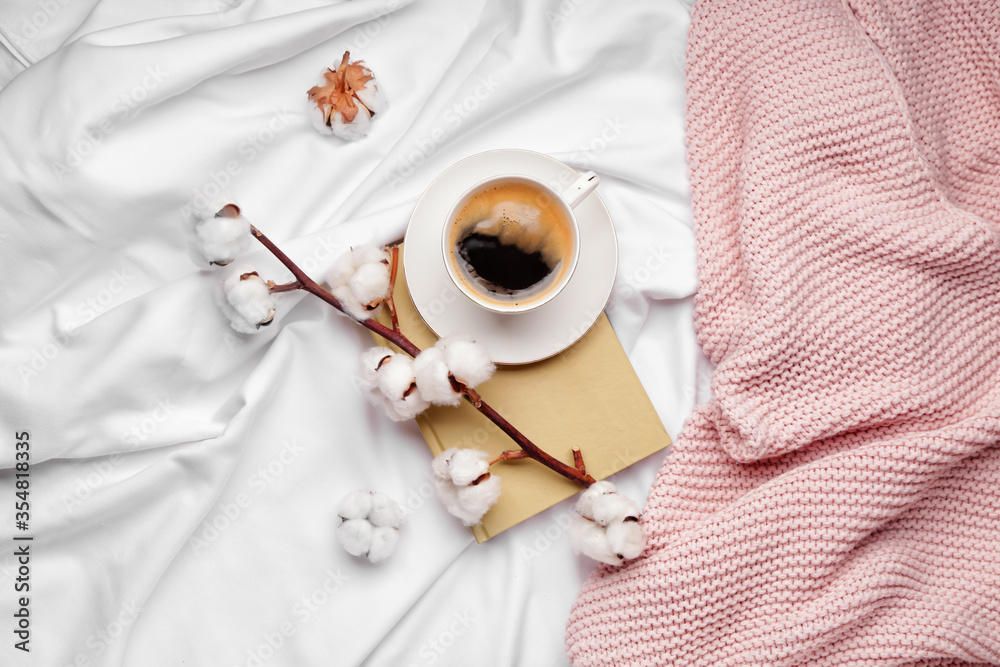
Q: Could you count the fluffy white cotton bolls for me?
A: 9